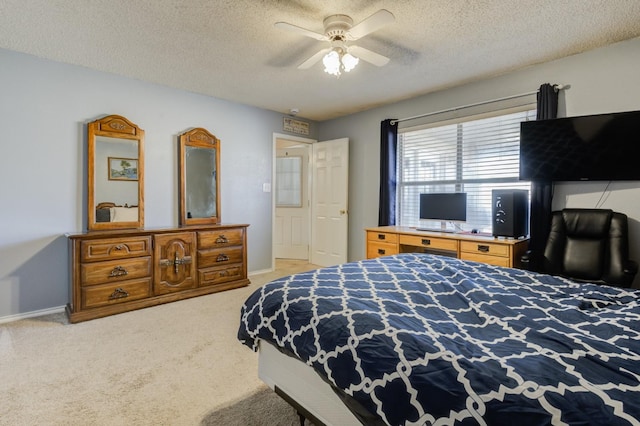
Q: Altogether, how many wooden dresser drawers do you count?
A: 6